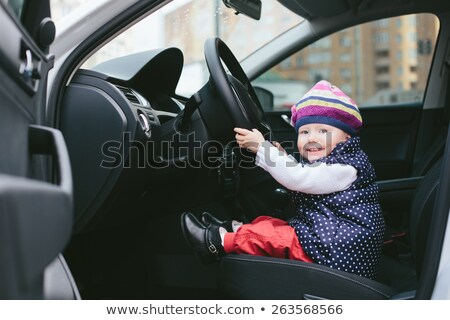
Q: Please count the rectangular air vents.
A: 1